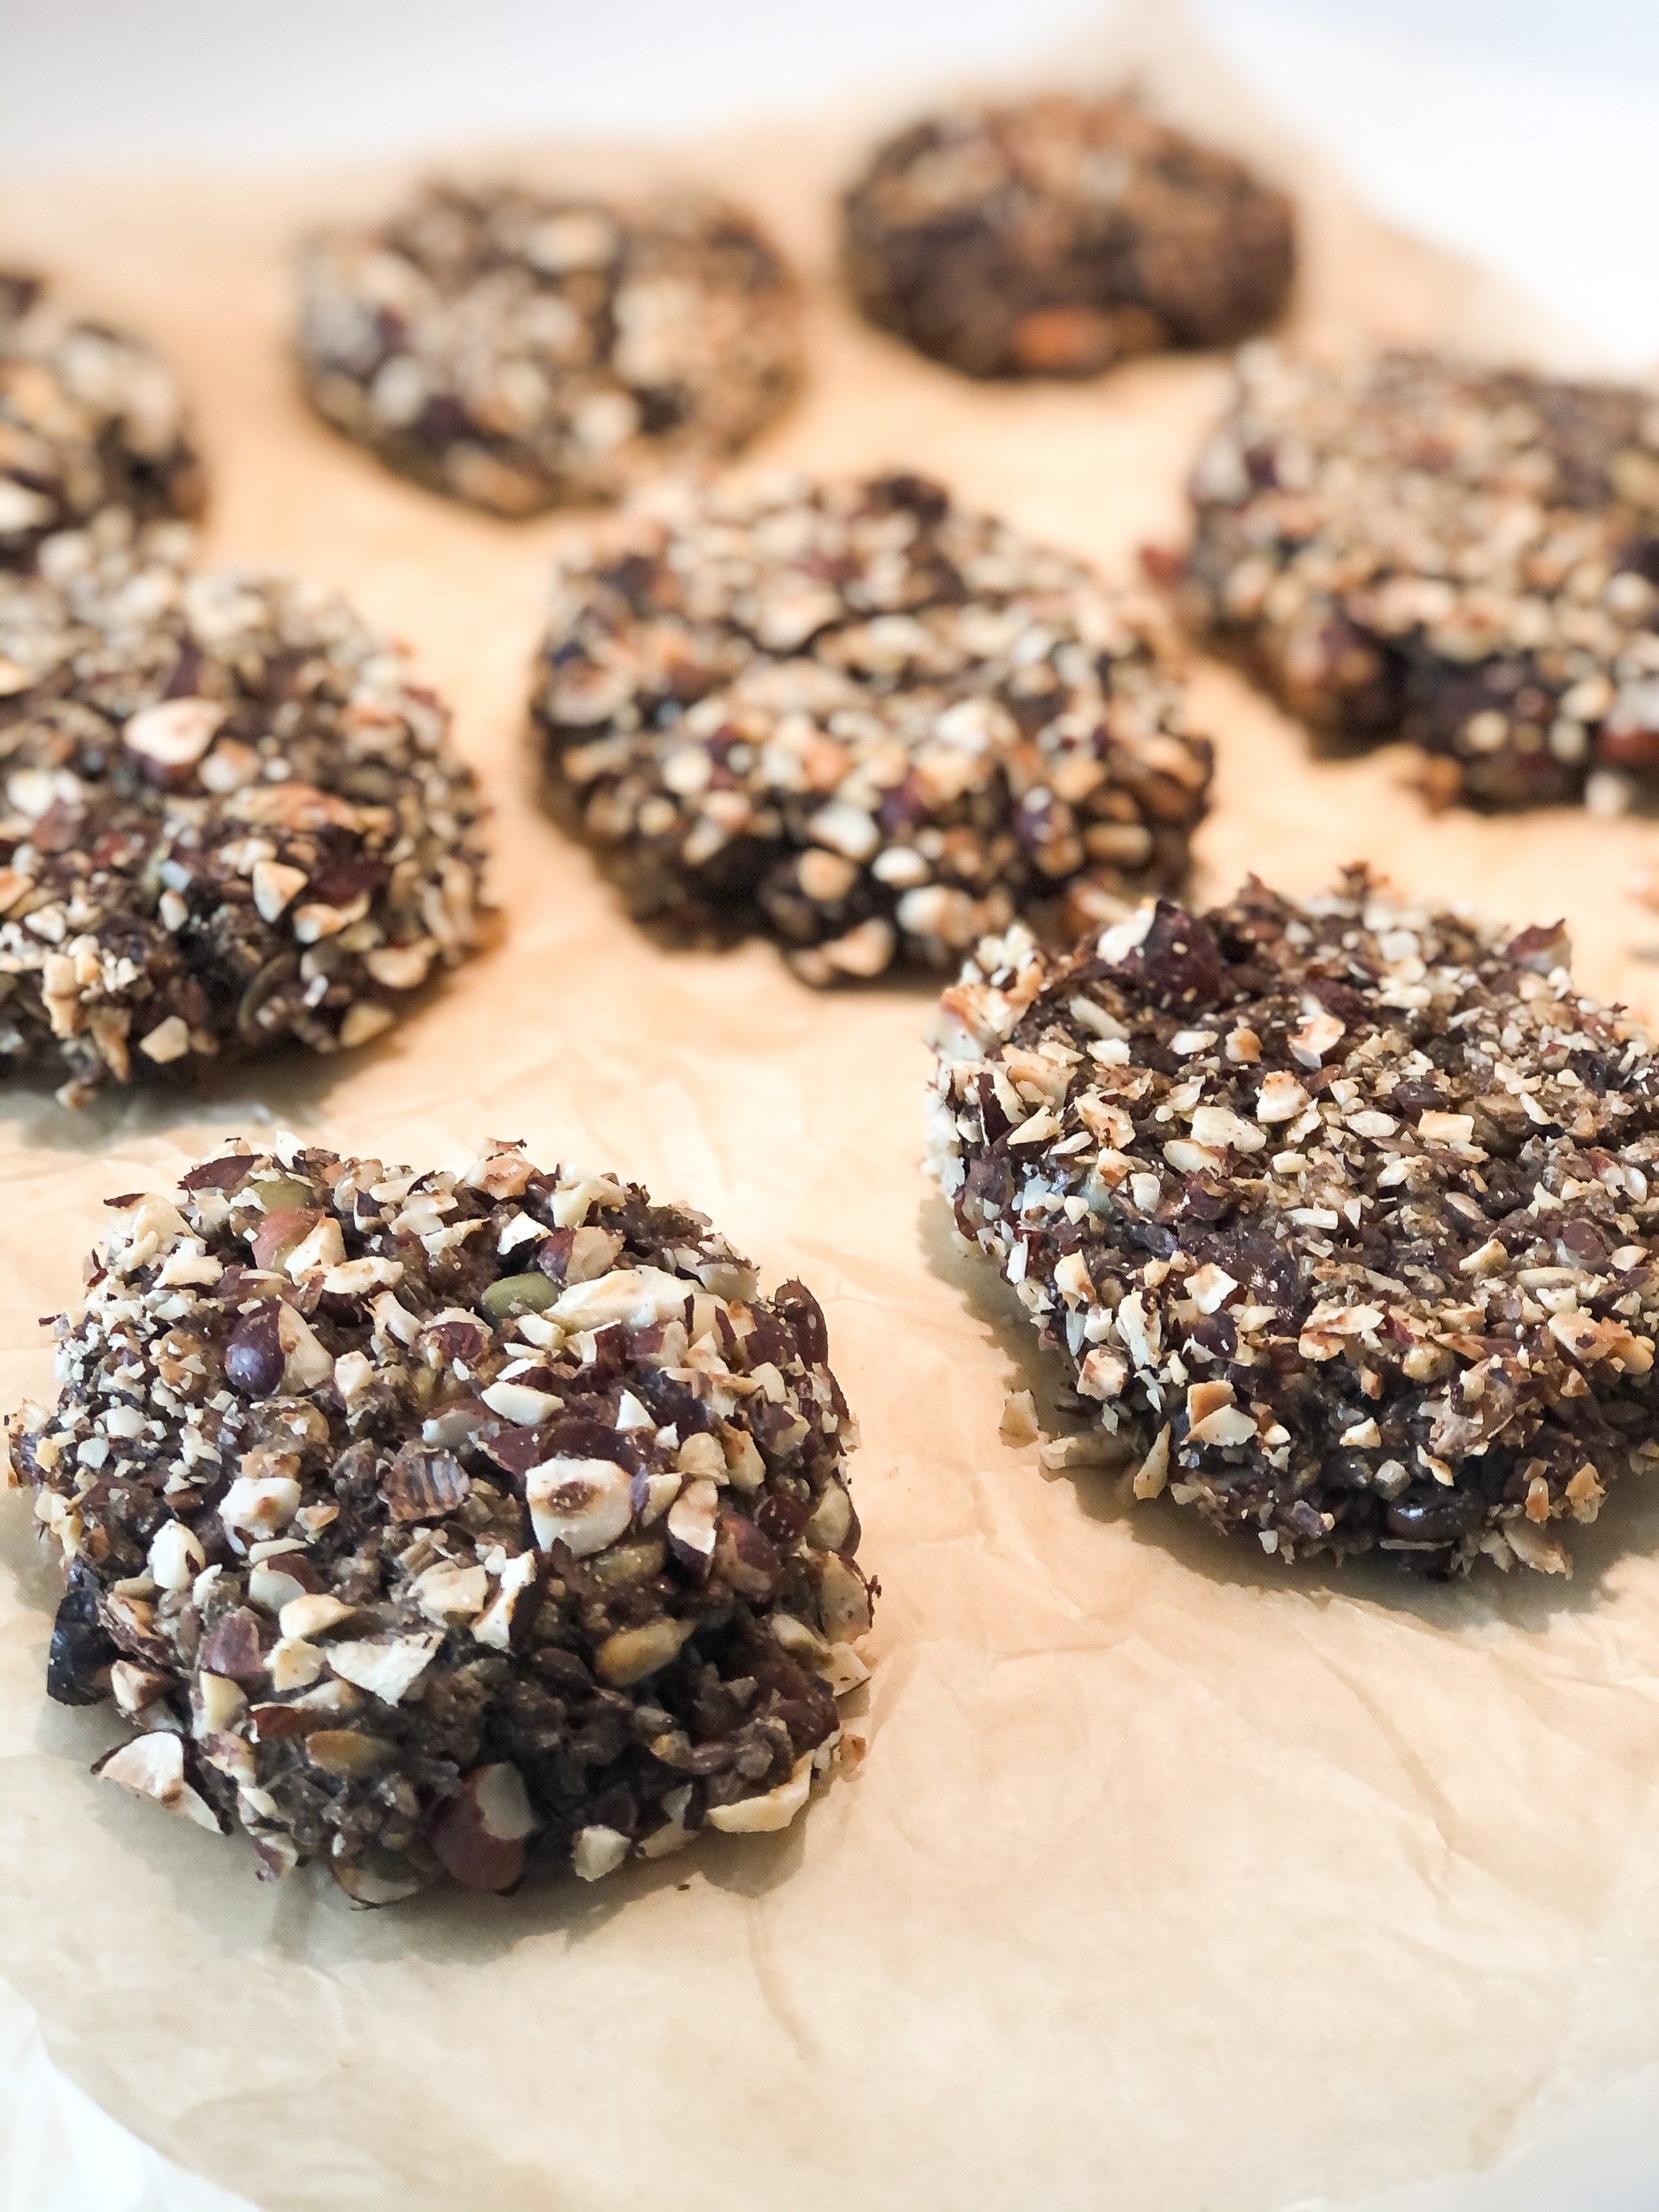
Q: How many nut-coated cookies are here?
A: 8